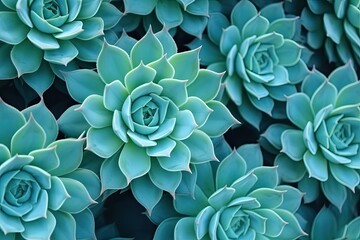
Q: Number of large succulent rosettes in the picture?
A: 6